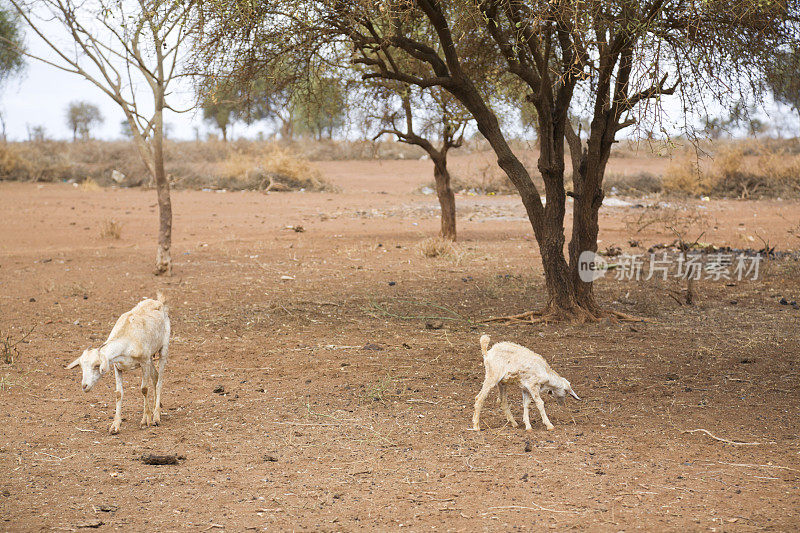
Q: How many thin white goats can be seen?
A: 2